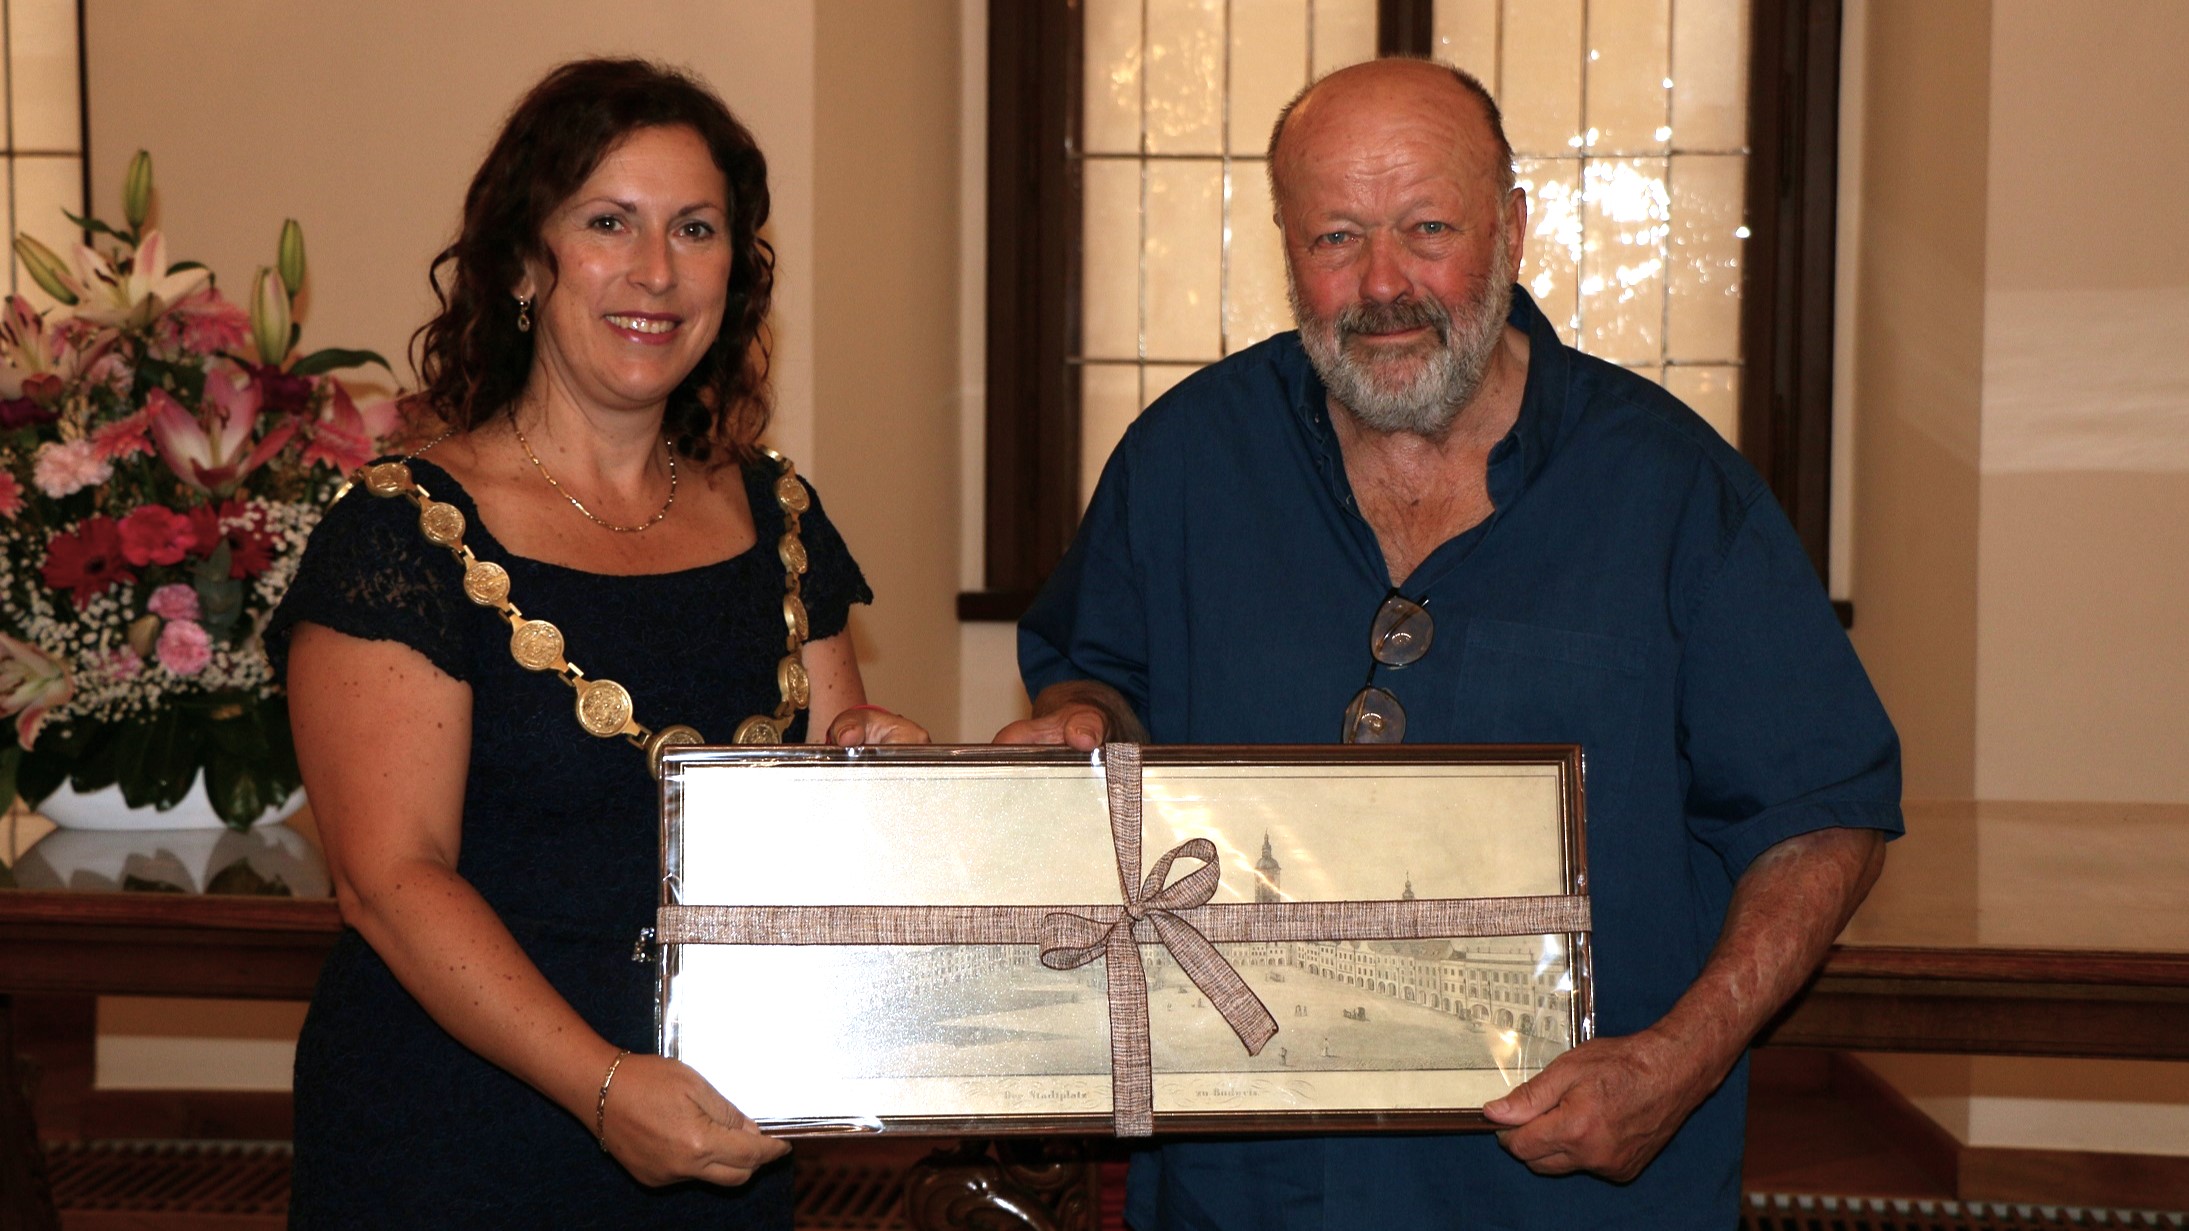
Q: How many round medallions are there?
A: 11